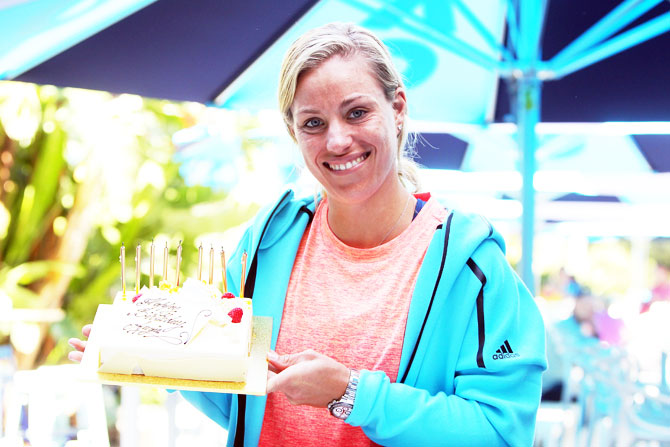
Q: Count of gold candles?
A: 9